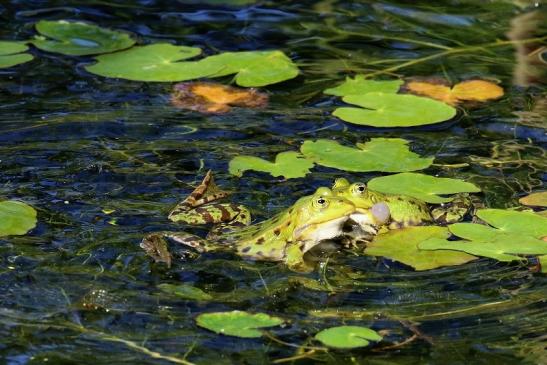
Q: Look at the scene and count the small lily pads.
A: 2